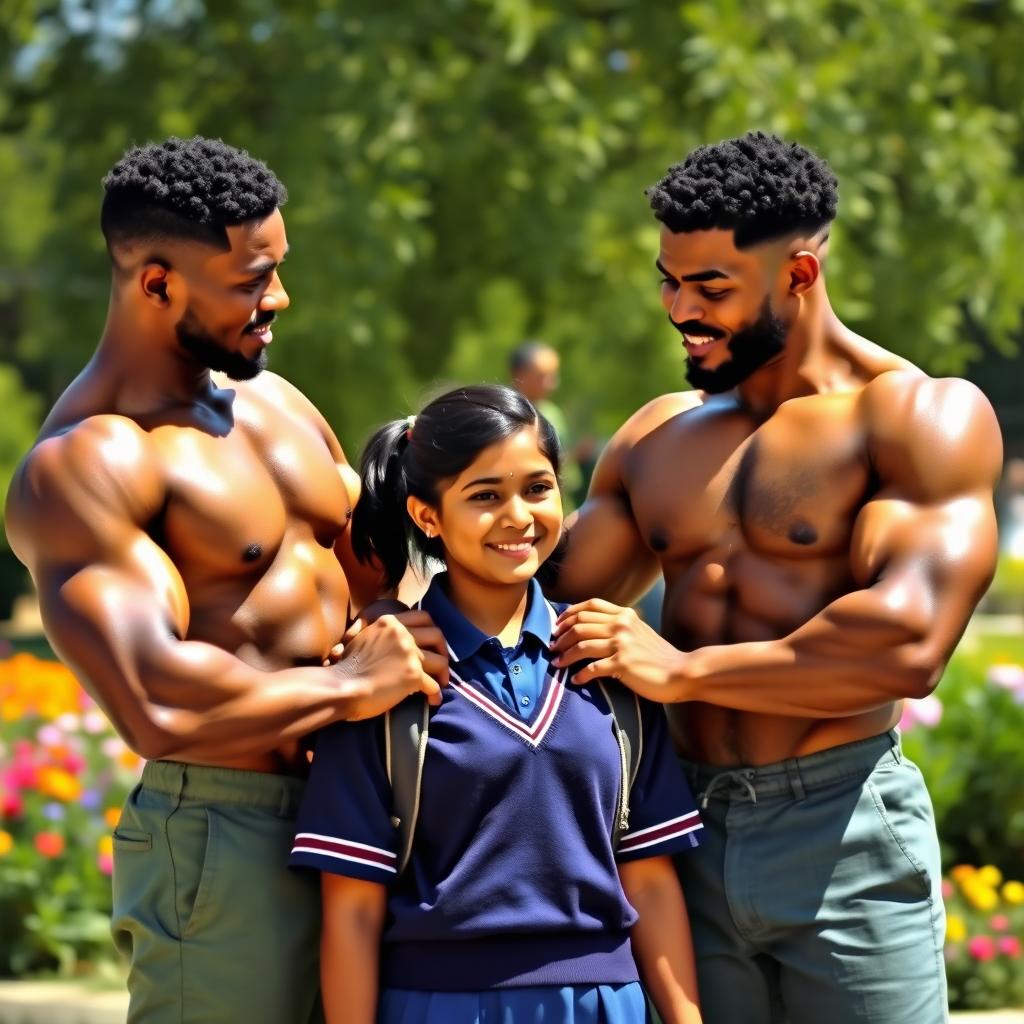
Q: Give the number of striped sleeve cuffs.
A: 2